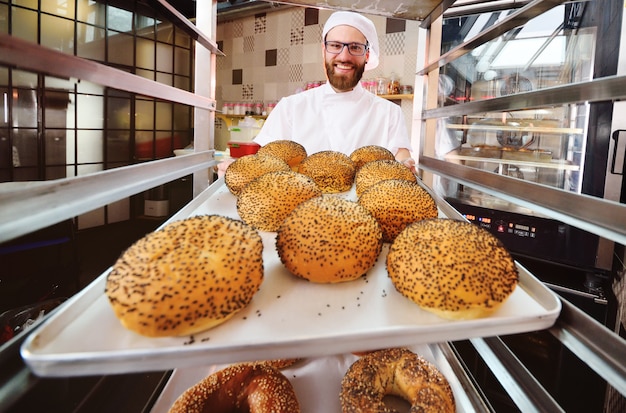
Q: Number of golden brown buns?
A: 10